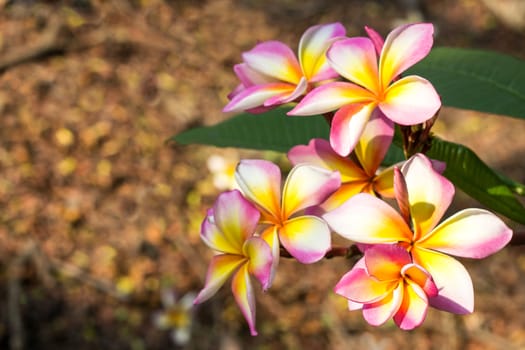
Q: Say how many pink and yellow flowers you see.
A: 7